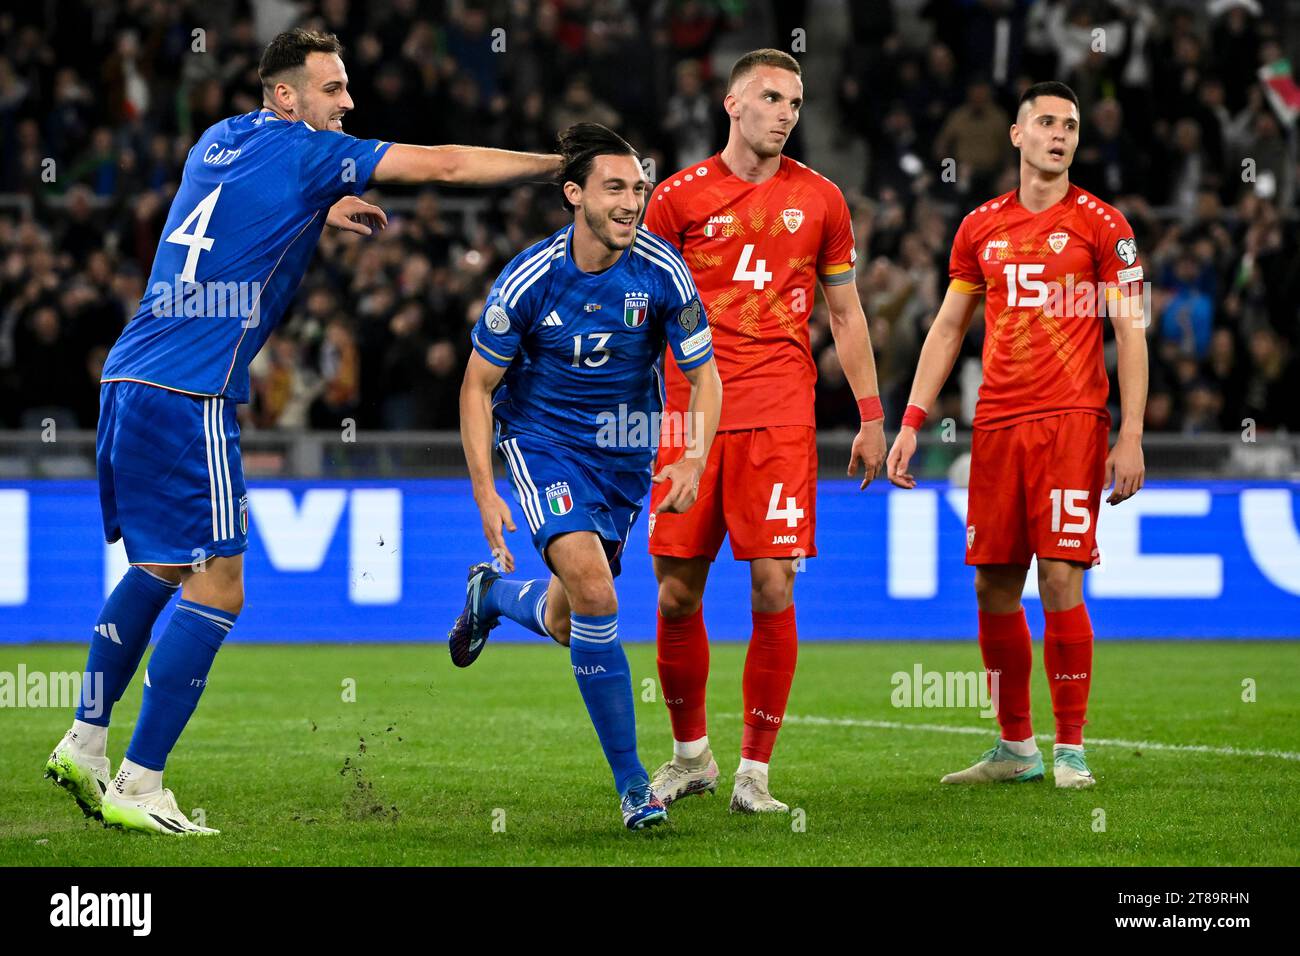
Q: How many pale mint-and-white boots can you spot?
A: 2